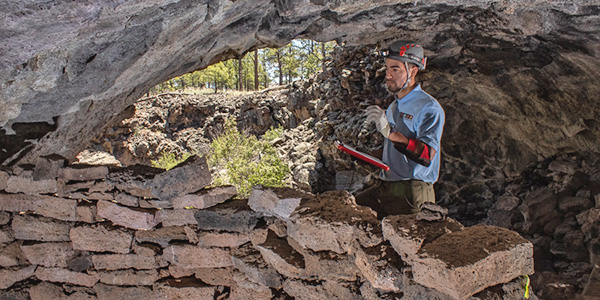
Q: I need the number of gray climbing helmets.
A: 1